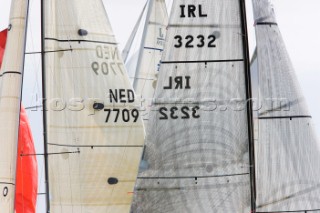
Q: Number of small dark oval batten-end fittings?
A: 3